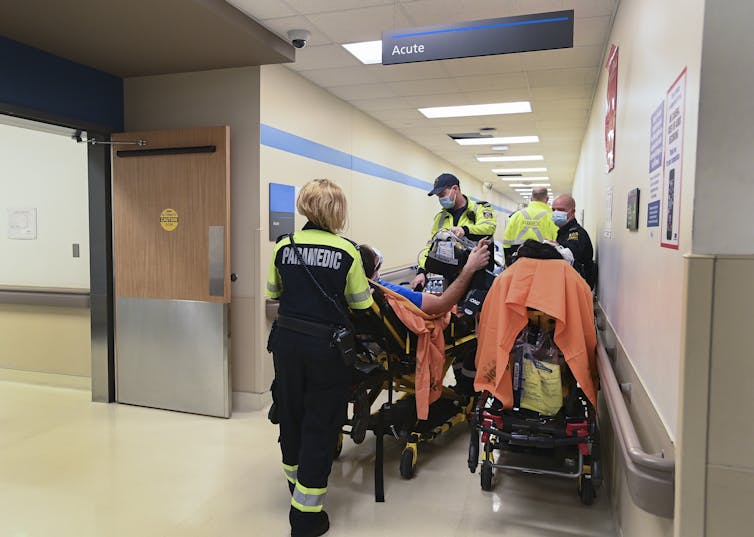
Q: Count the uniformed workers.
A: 4